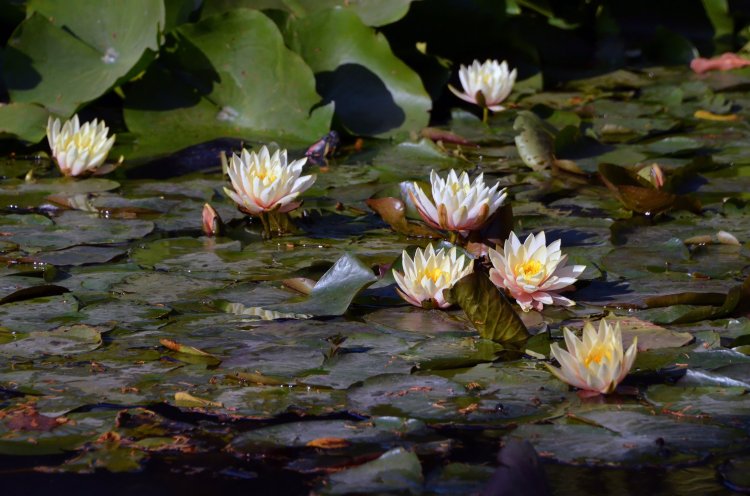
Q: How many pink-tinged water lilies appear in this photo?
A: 7